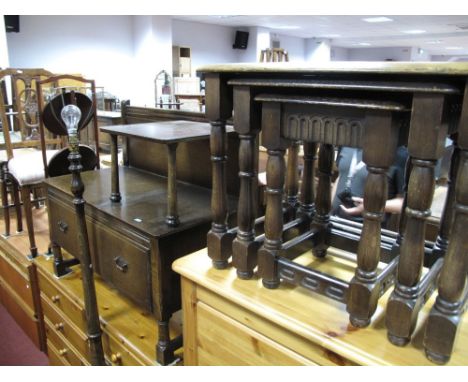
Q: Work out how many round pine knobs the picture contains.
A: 4